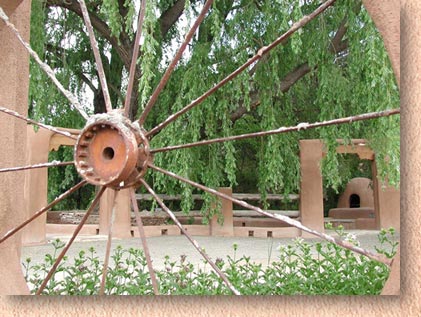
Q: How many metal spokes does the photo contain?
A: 14